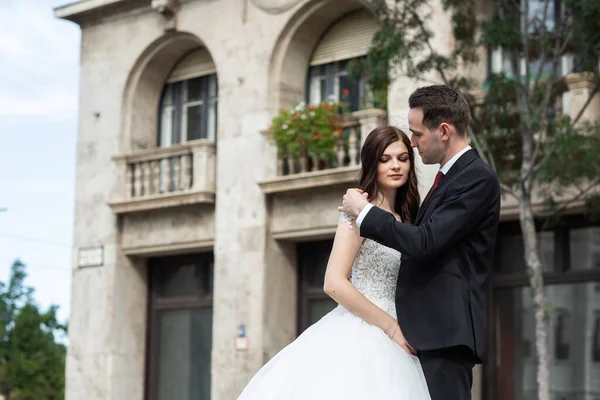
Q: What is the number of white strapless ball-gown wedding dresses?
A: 1